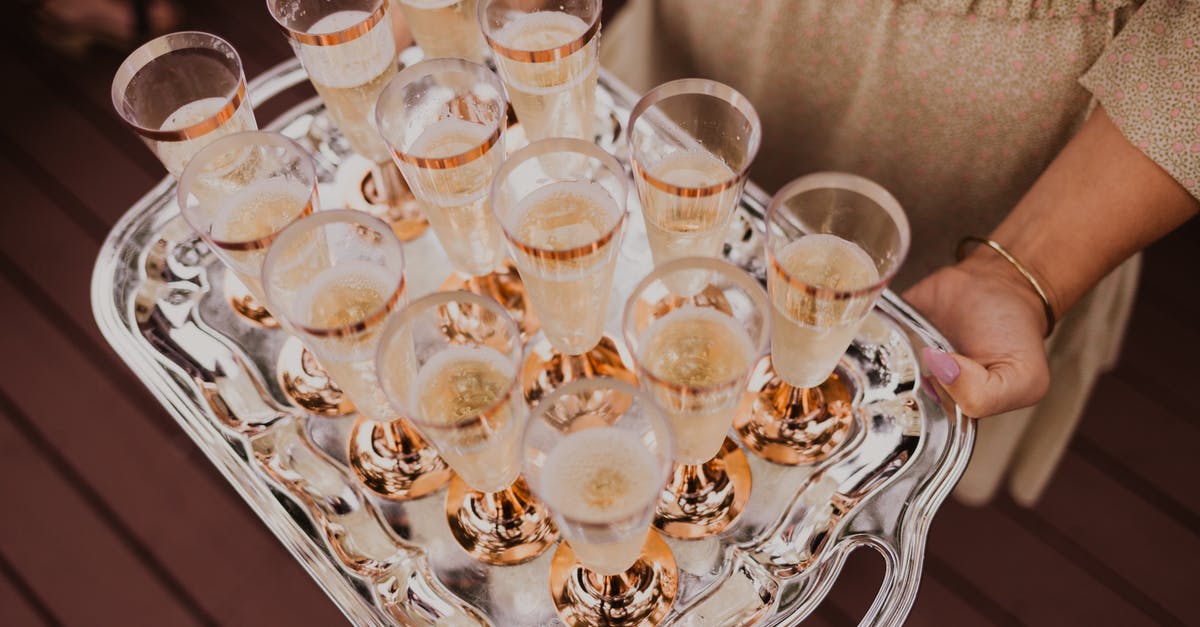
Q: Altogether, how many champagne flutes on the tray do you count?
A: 13